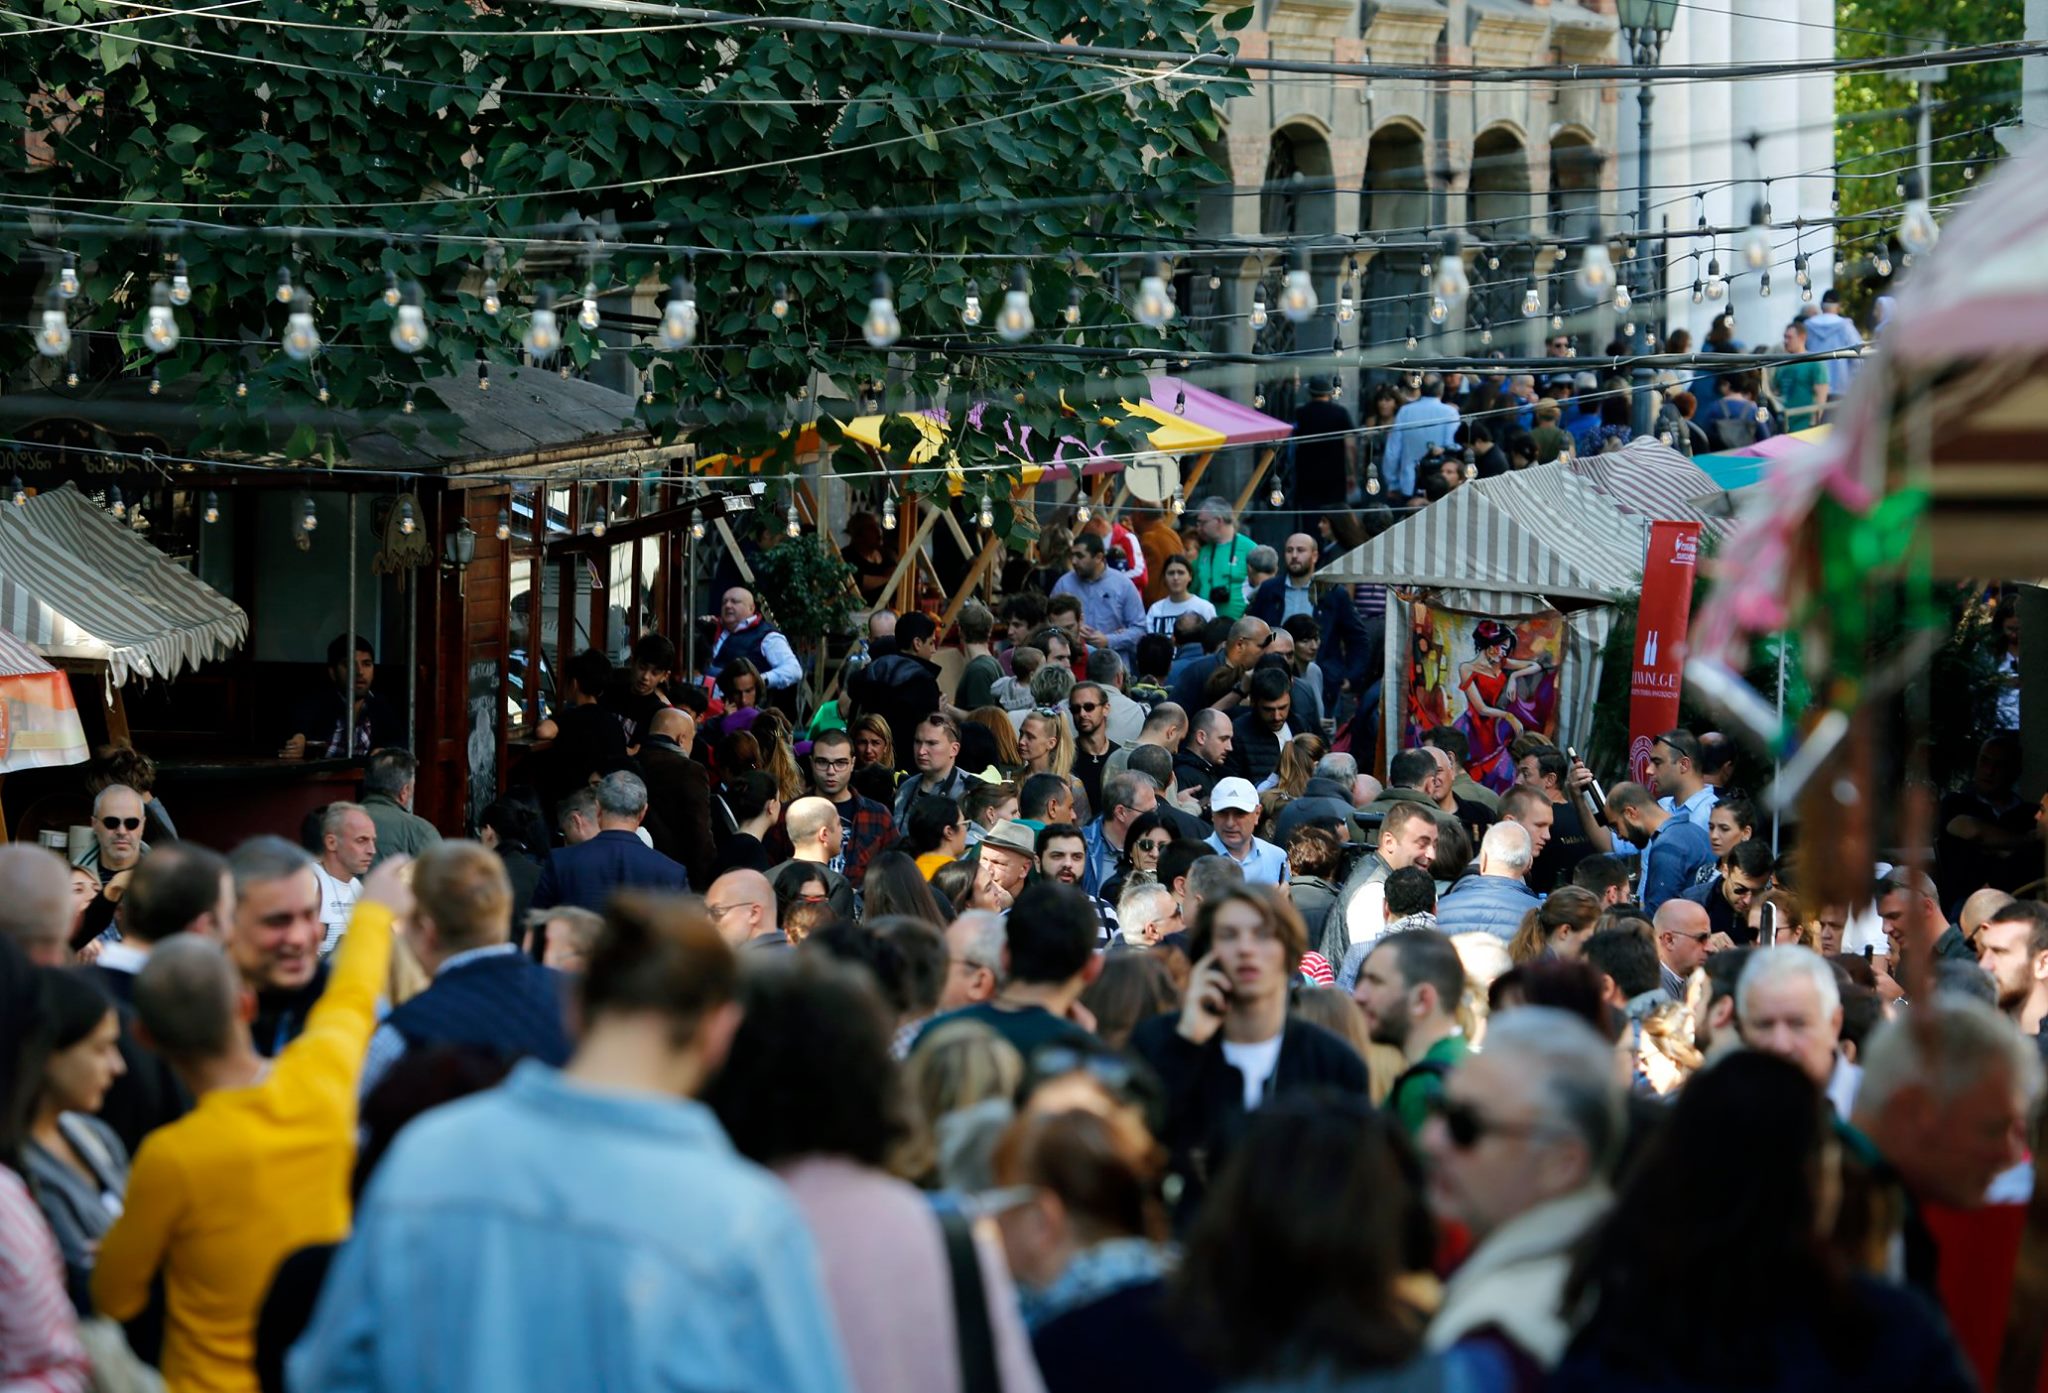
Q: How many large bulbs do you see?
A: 14